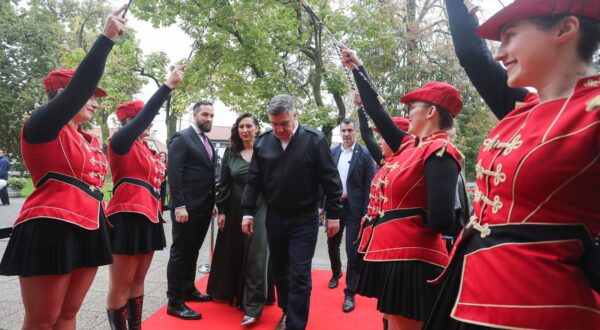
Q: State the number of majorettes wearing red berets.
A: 5